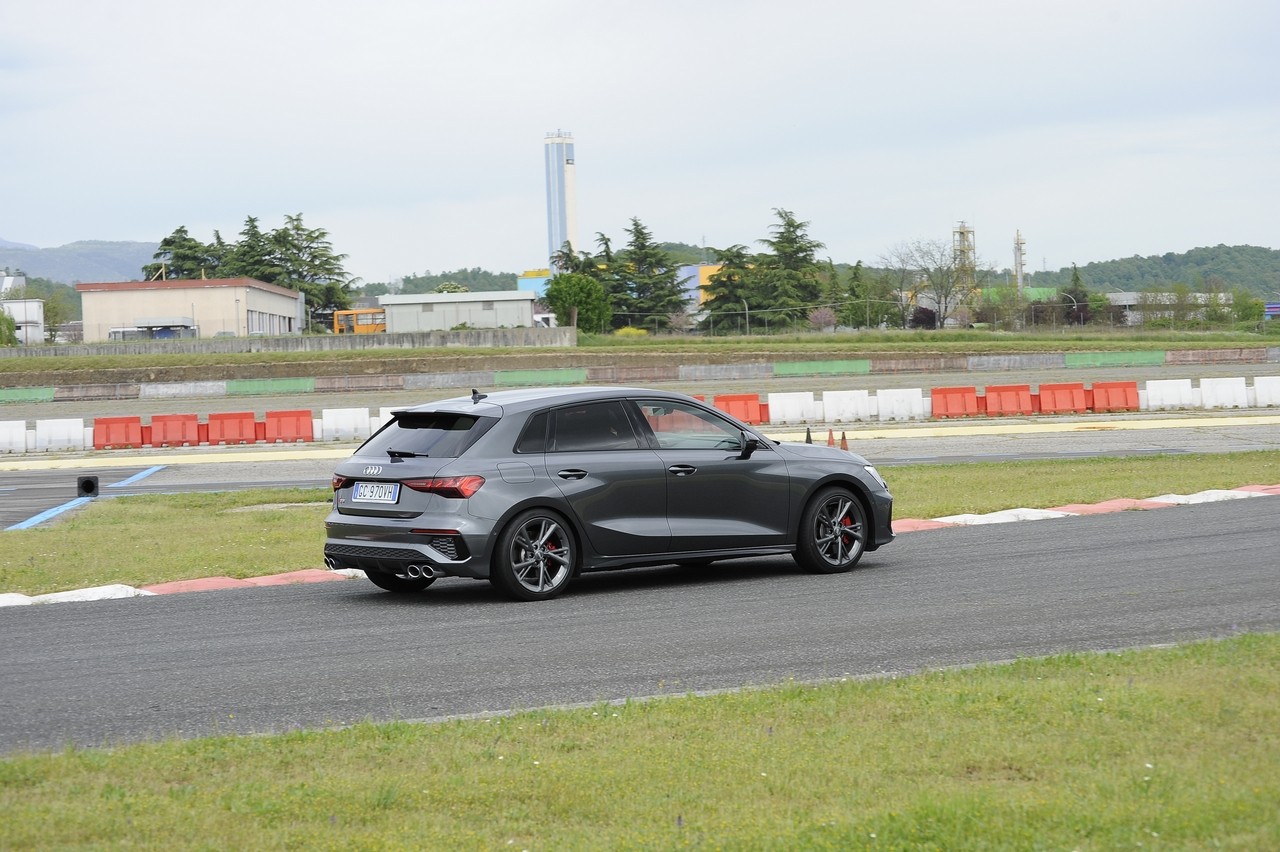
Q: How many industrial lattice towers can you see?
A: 2